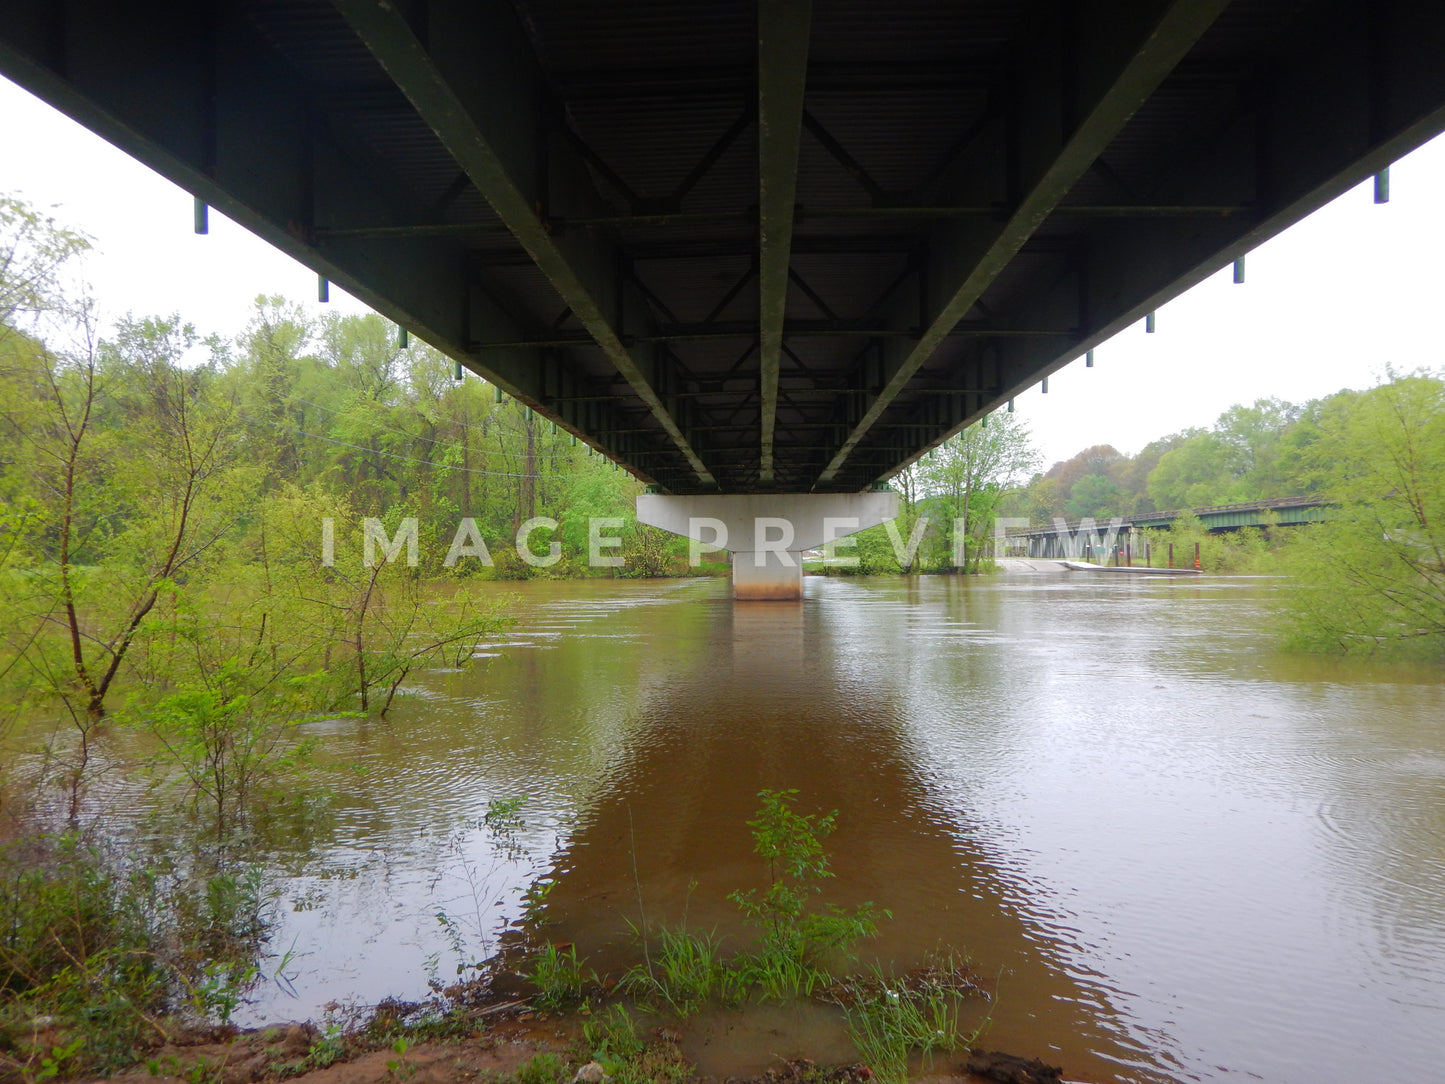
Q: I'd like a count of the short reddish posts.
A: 4